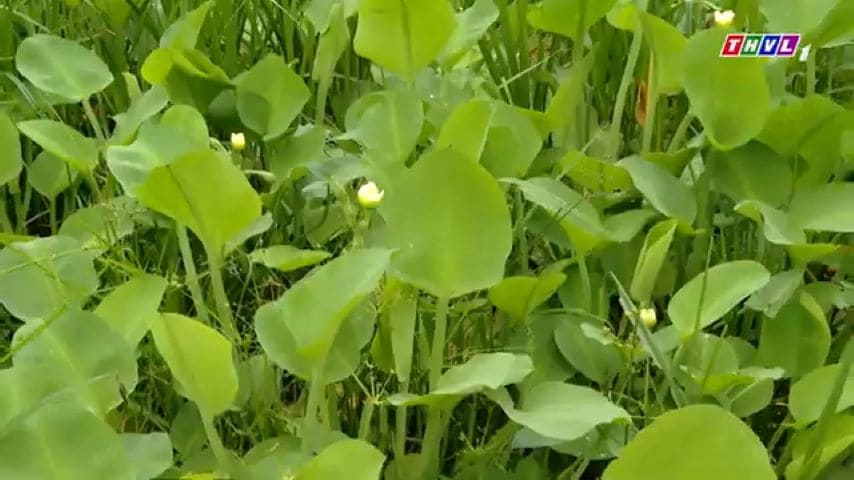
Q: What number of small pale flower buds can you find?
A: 4